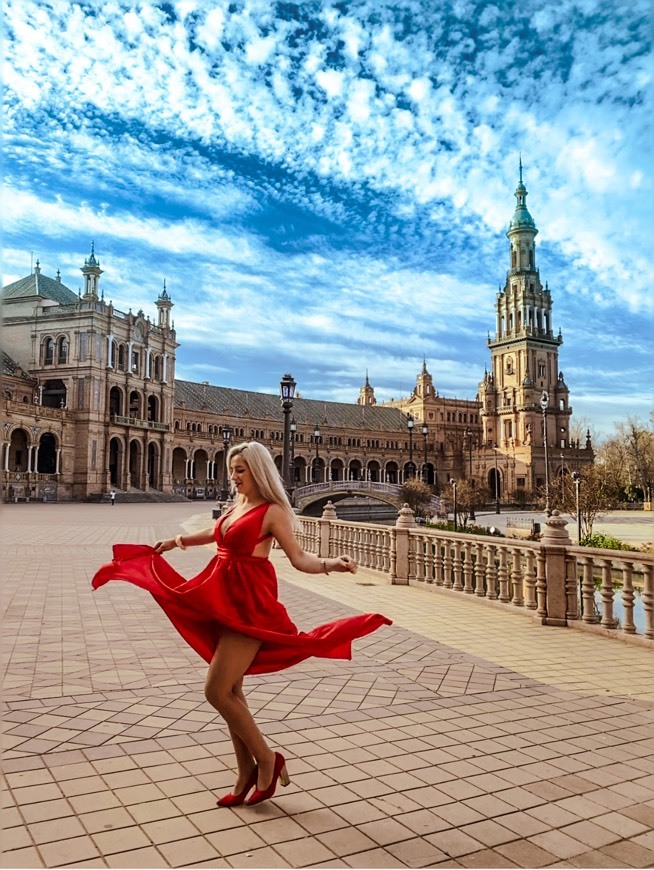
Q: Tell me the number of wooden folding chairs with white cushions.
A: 0